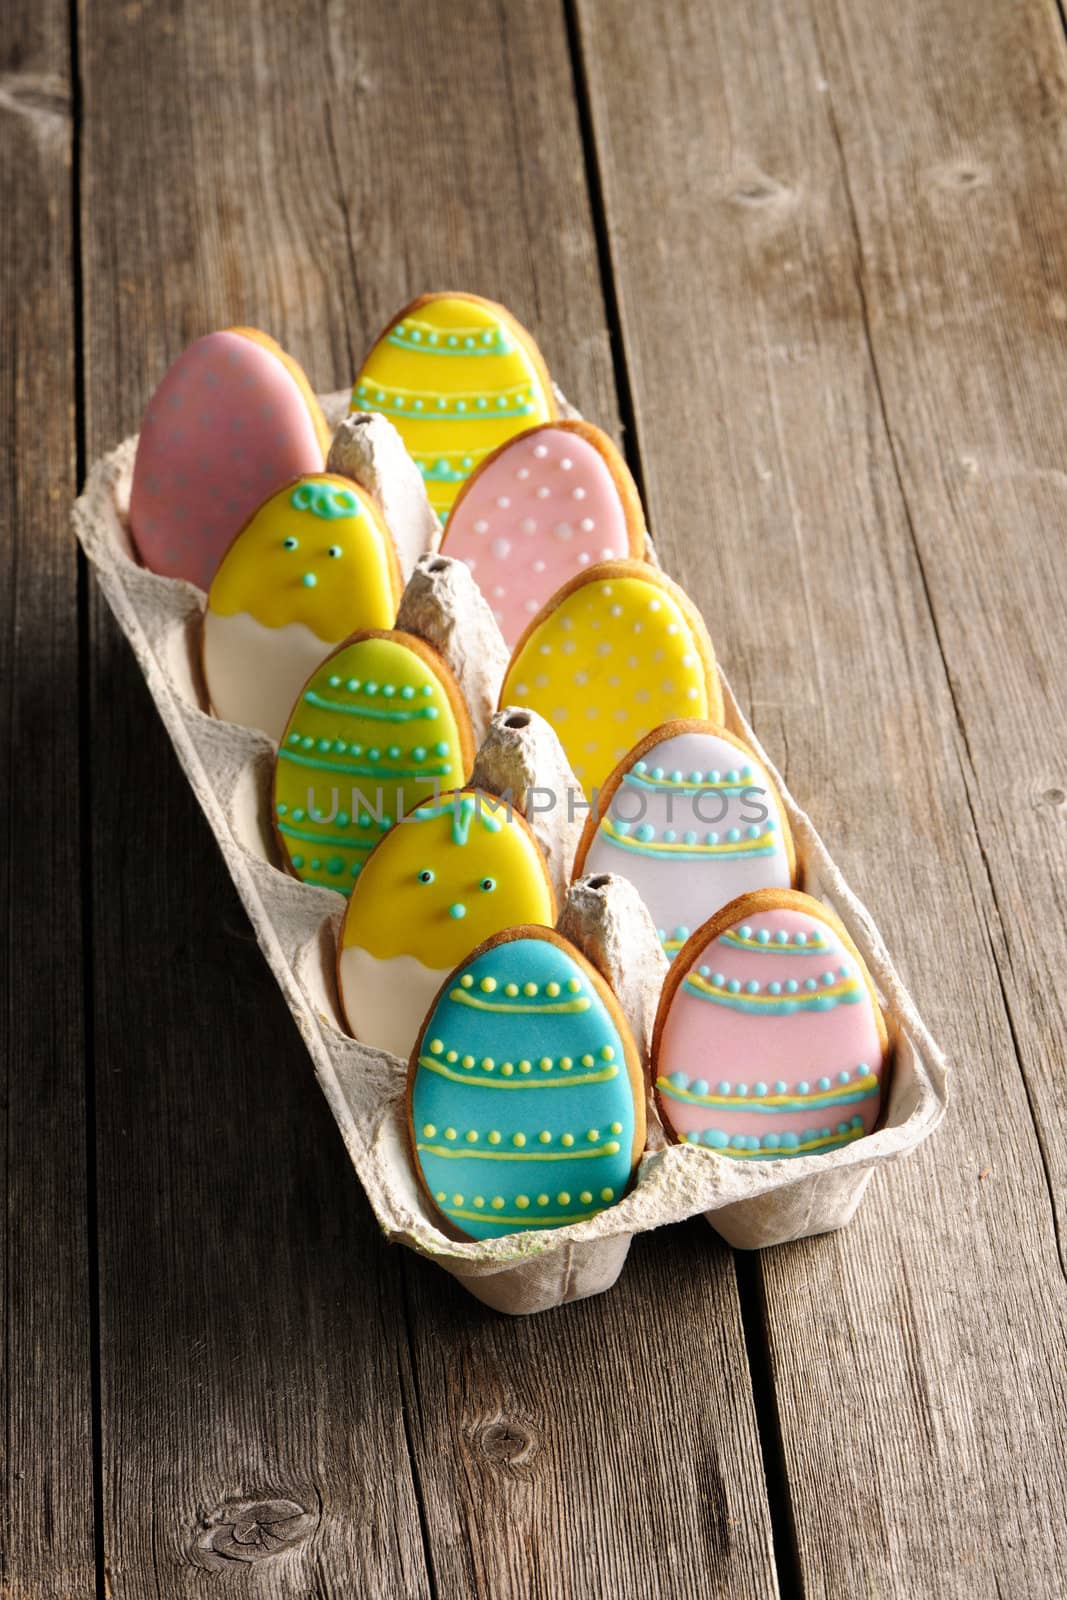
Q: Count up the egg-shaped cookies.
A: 10